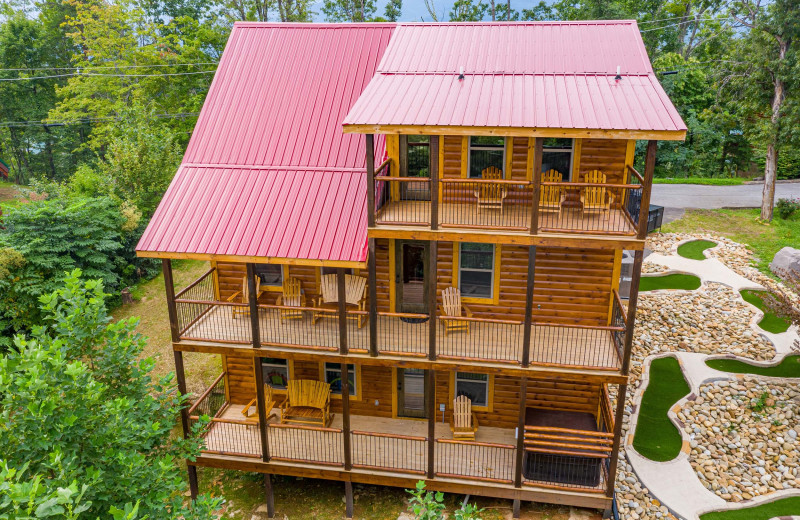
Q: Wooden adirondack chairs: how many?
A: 8